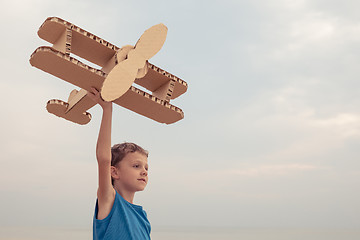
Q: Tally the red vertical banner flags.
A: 0